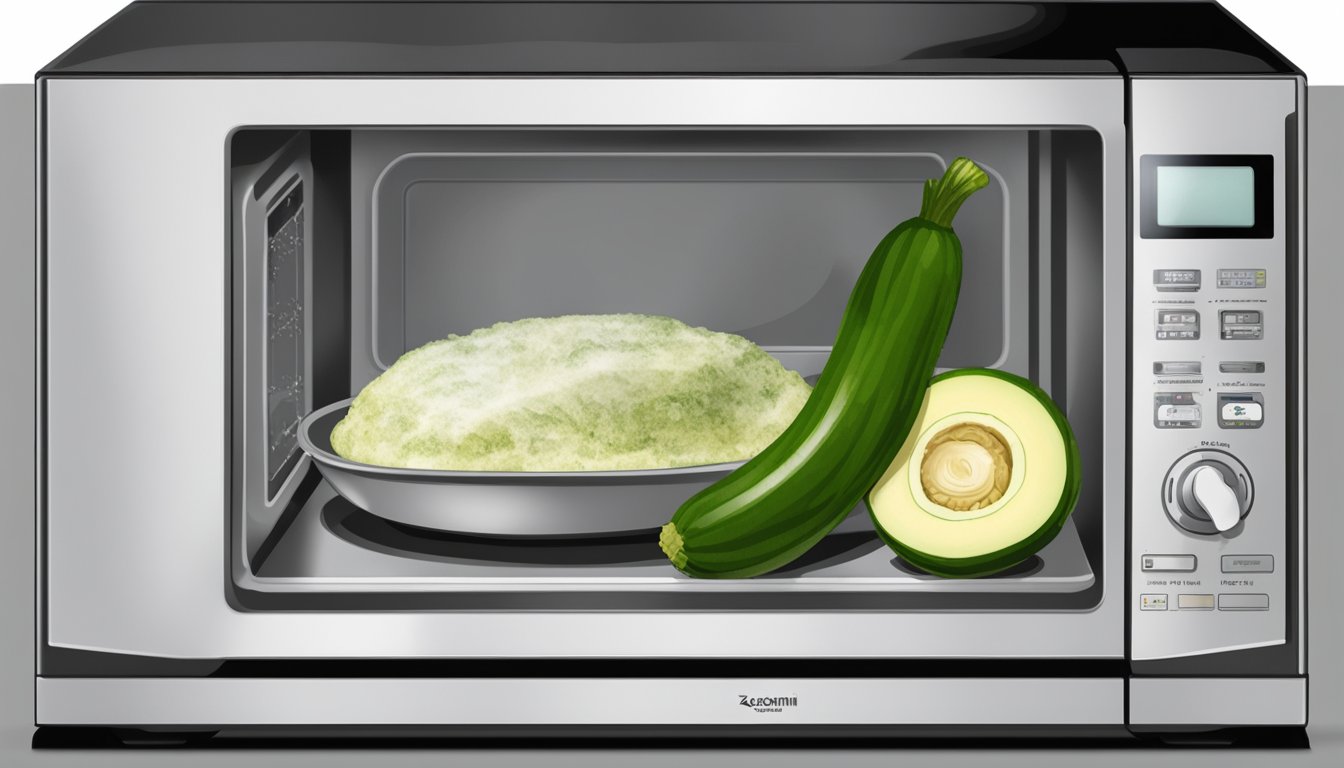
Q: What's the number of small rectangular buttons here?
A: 13